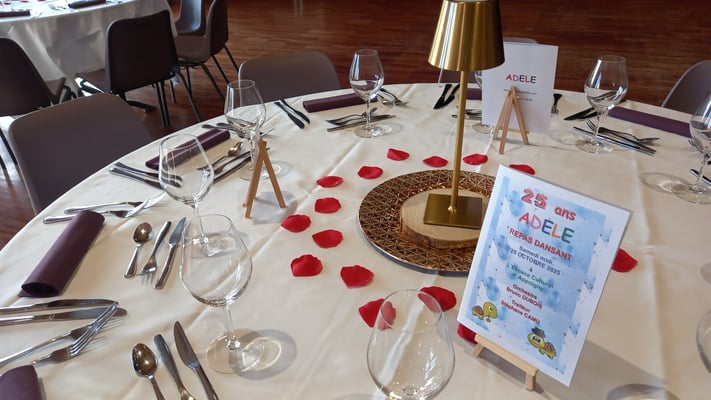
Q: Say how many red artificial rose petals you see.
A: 15